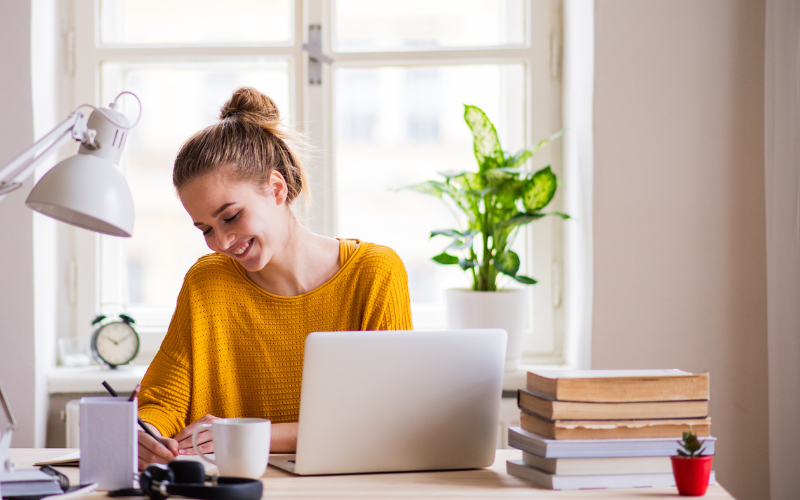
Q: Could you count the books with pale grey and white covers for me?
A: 3